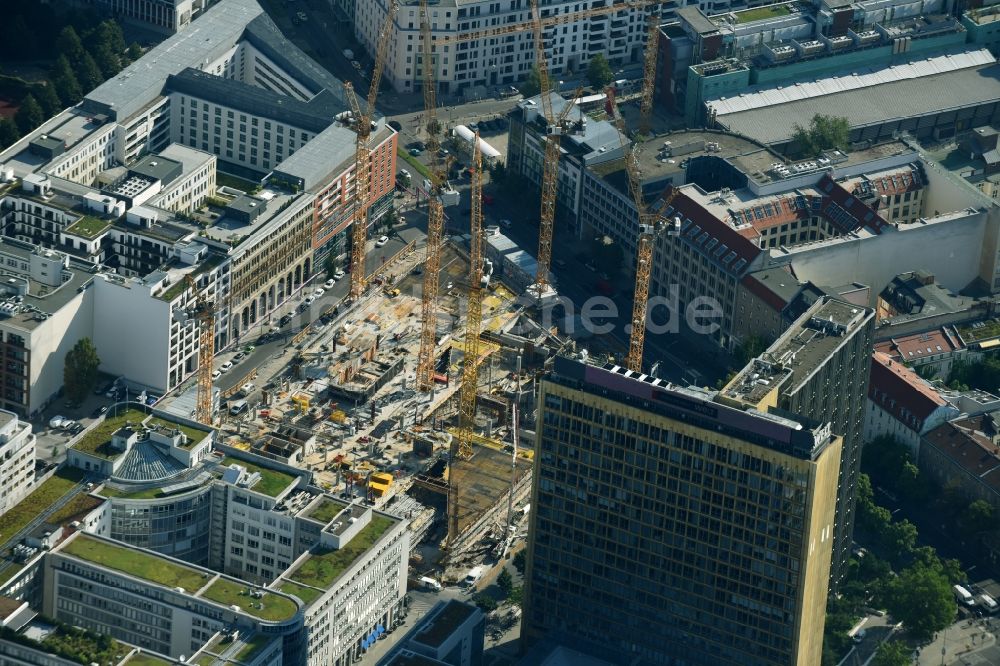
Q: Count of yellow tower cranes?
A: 7